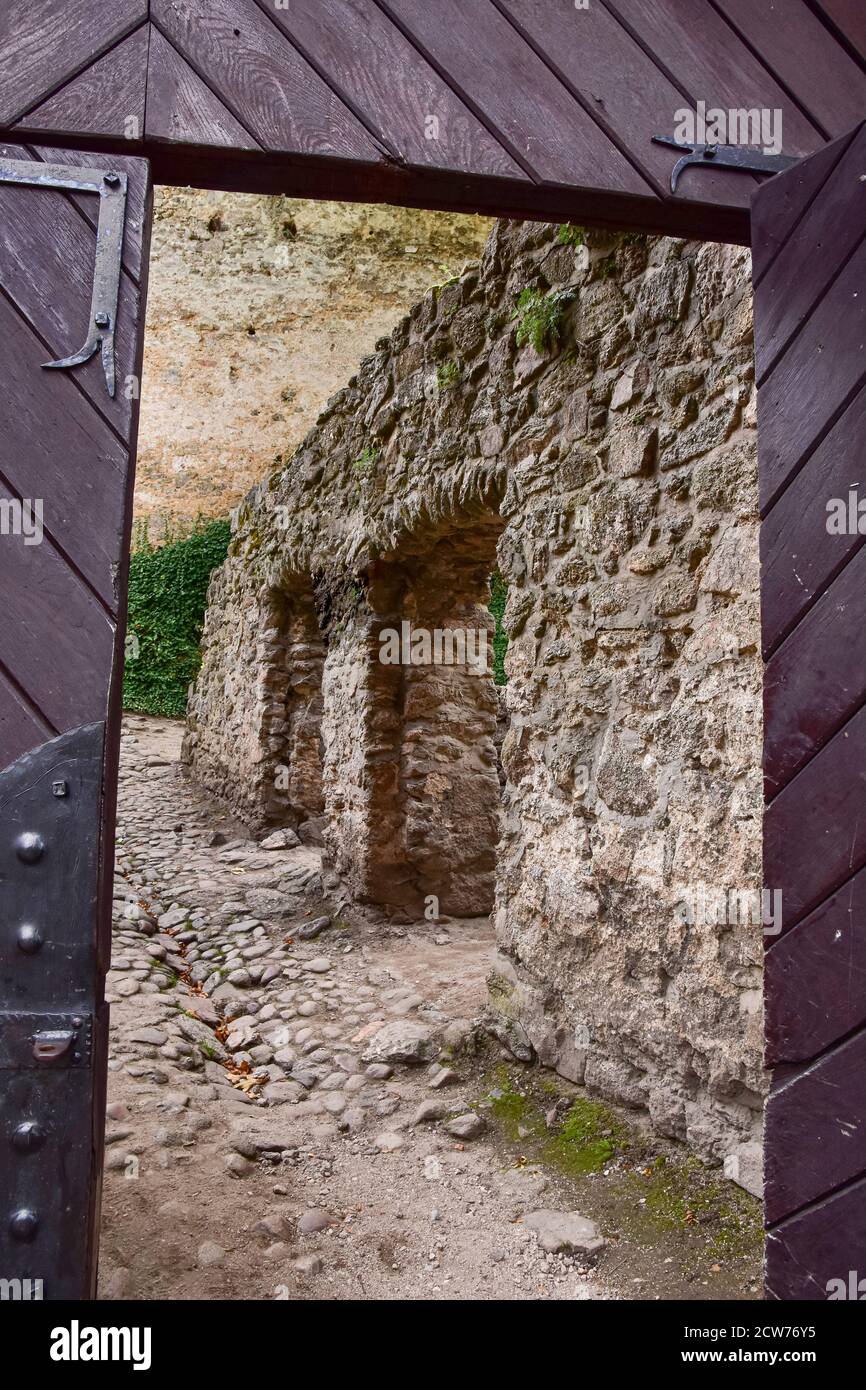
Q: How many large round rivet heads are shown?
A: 4